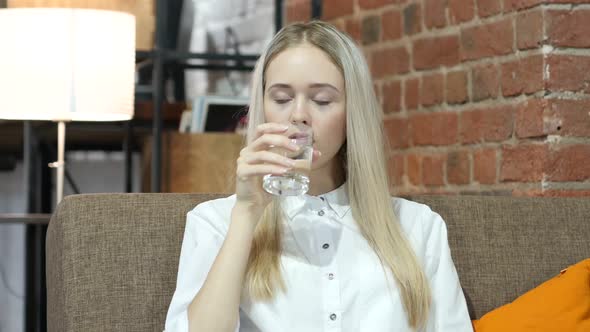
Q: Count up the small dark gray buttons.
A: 5